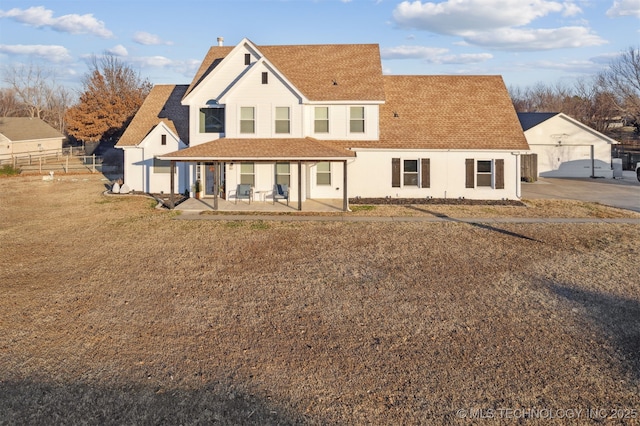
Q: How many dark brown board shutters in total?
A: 4